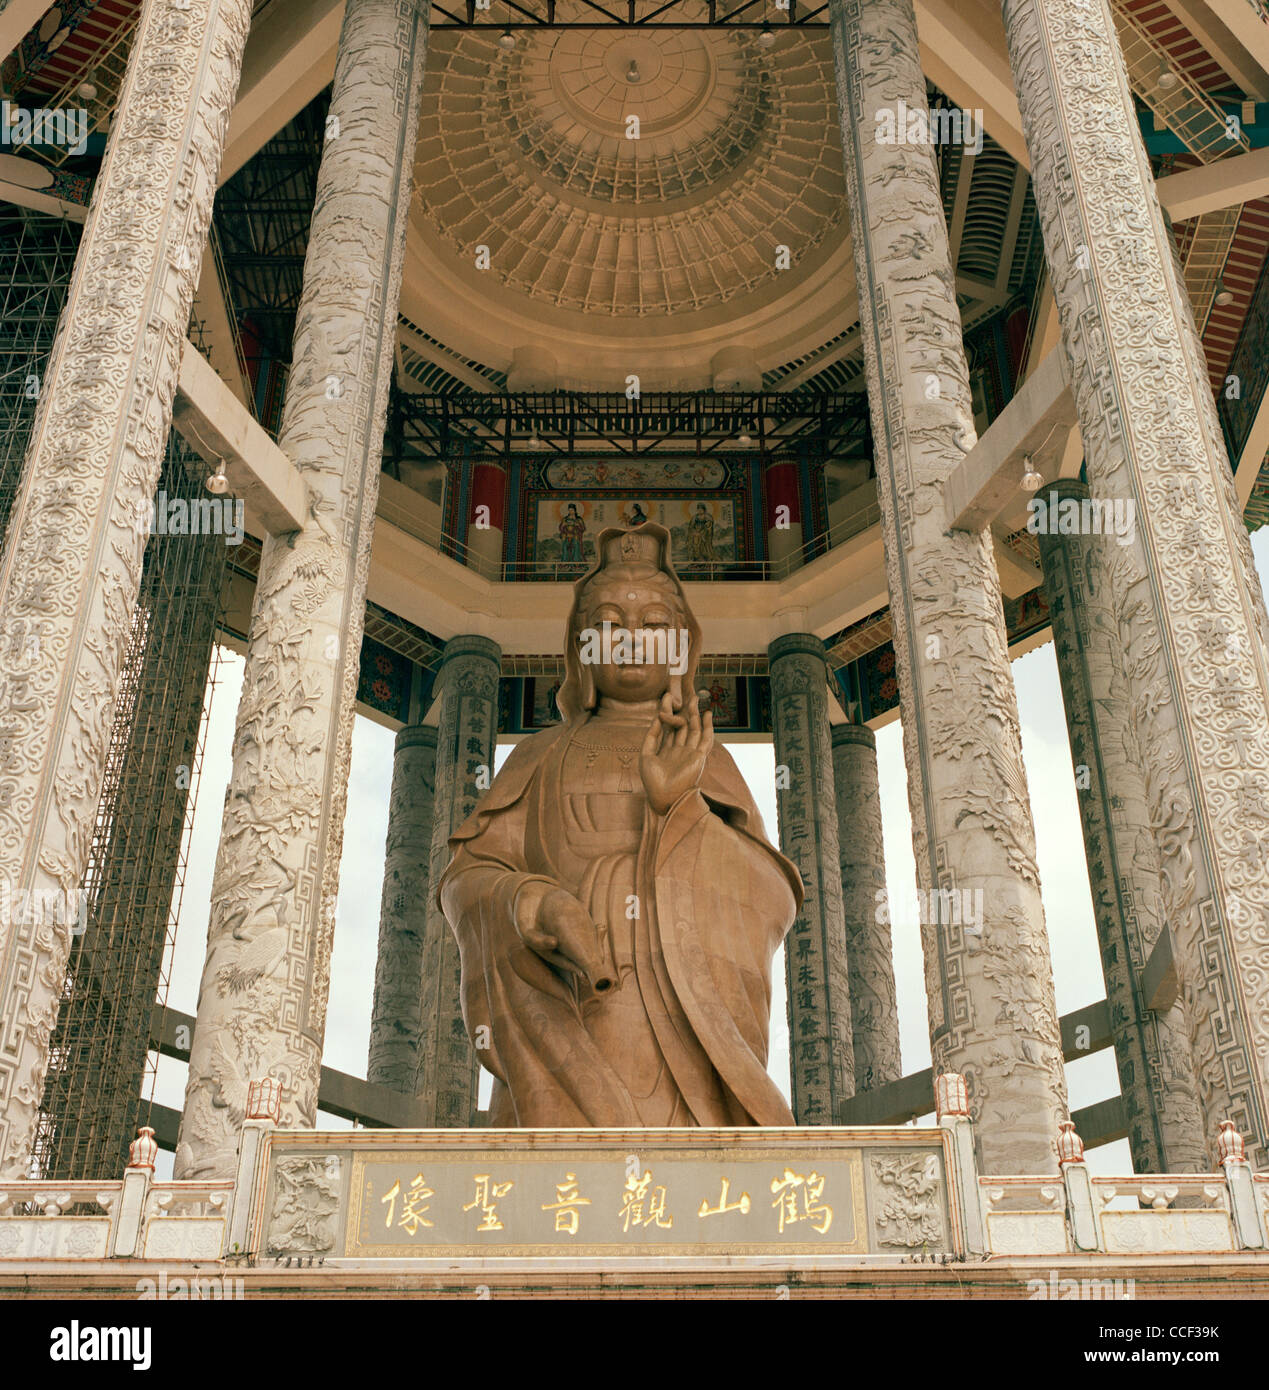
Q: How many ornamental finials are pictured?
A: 5